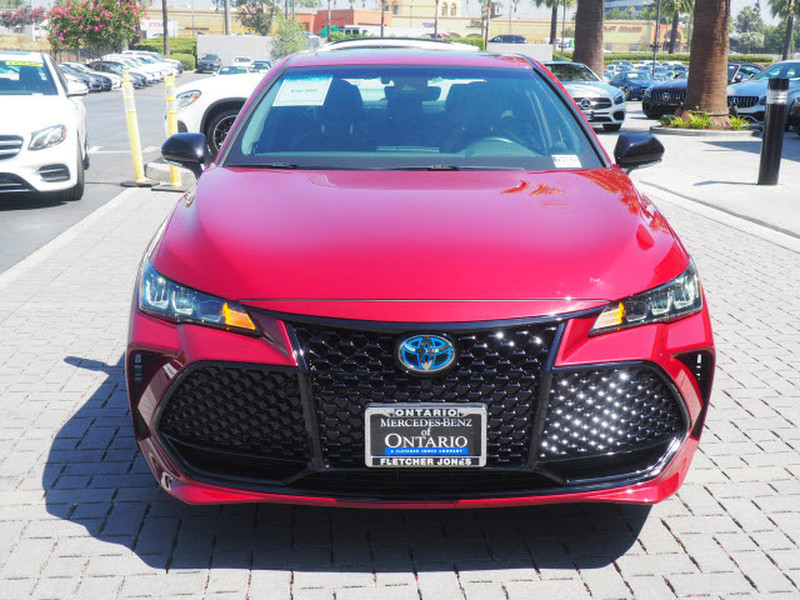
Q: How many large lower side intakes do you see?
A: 2